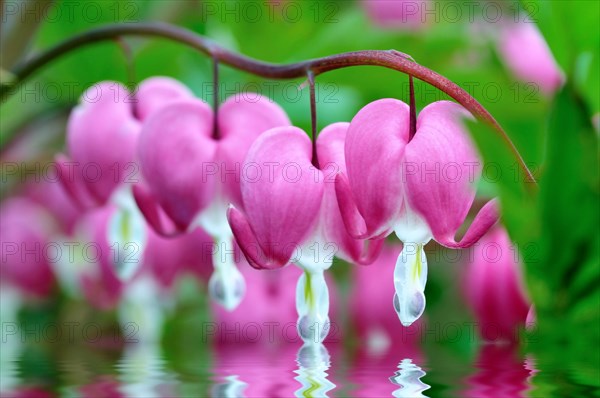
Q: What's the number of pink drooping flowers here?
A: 4